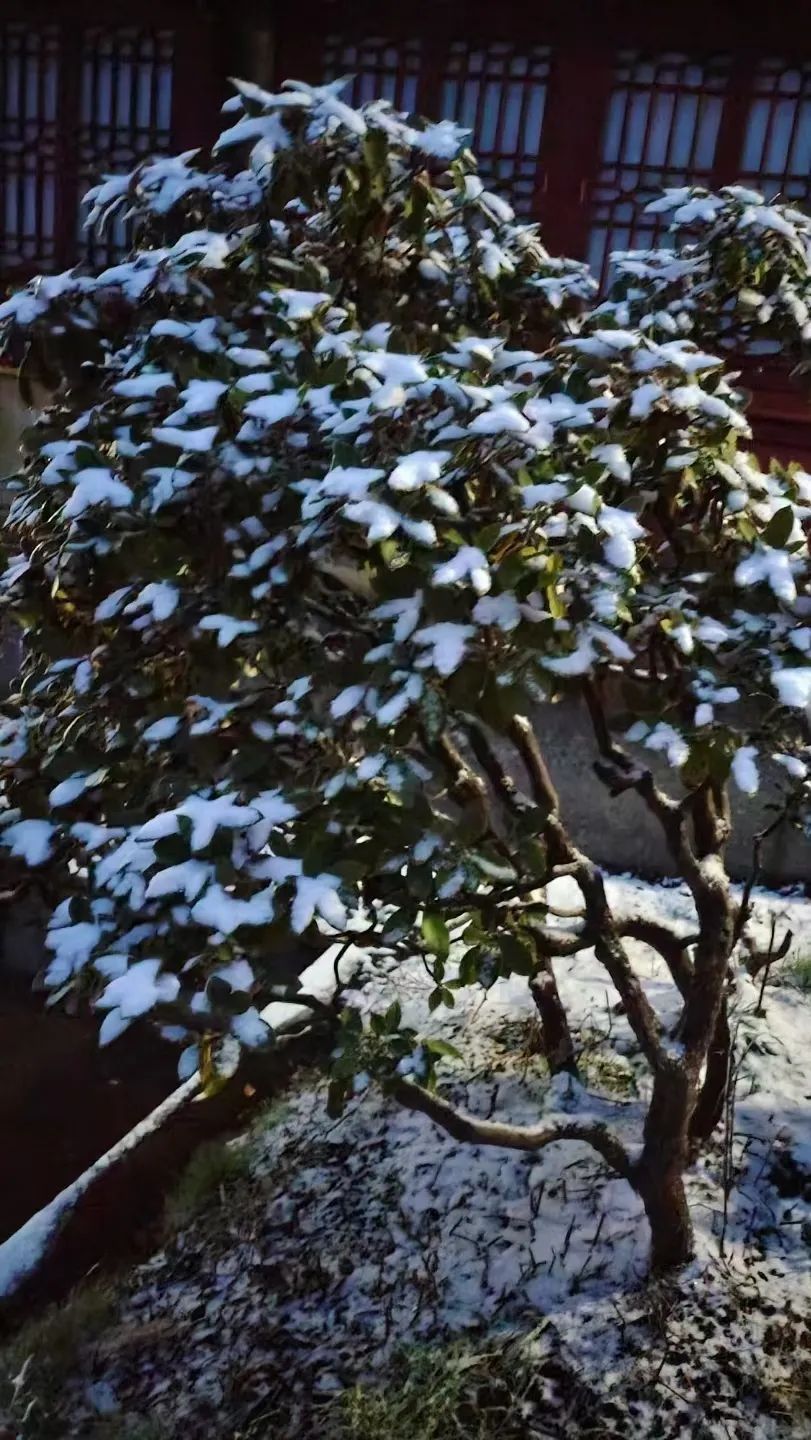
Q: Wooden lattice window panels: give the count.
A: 6